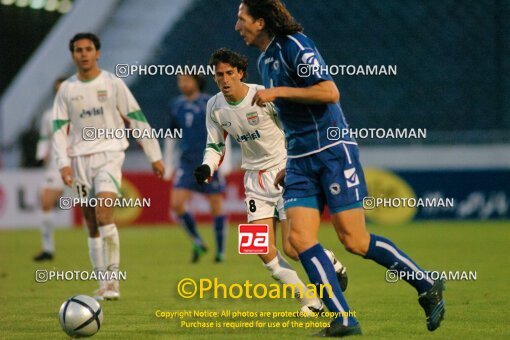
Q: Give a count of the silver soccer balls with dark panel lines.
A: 1